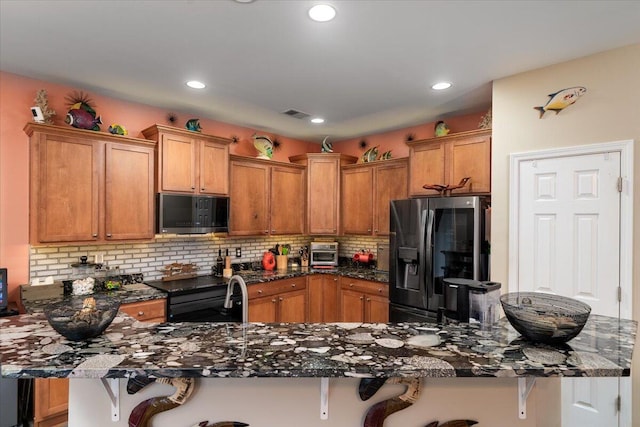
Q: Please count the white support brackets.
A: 3